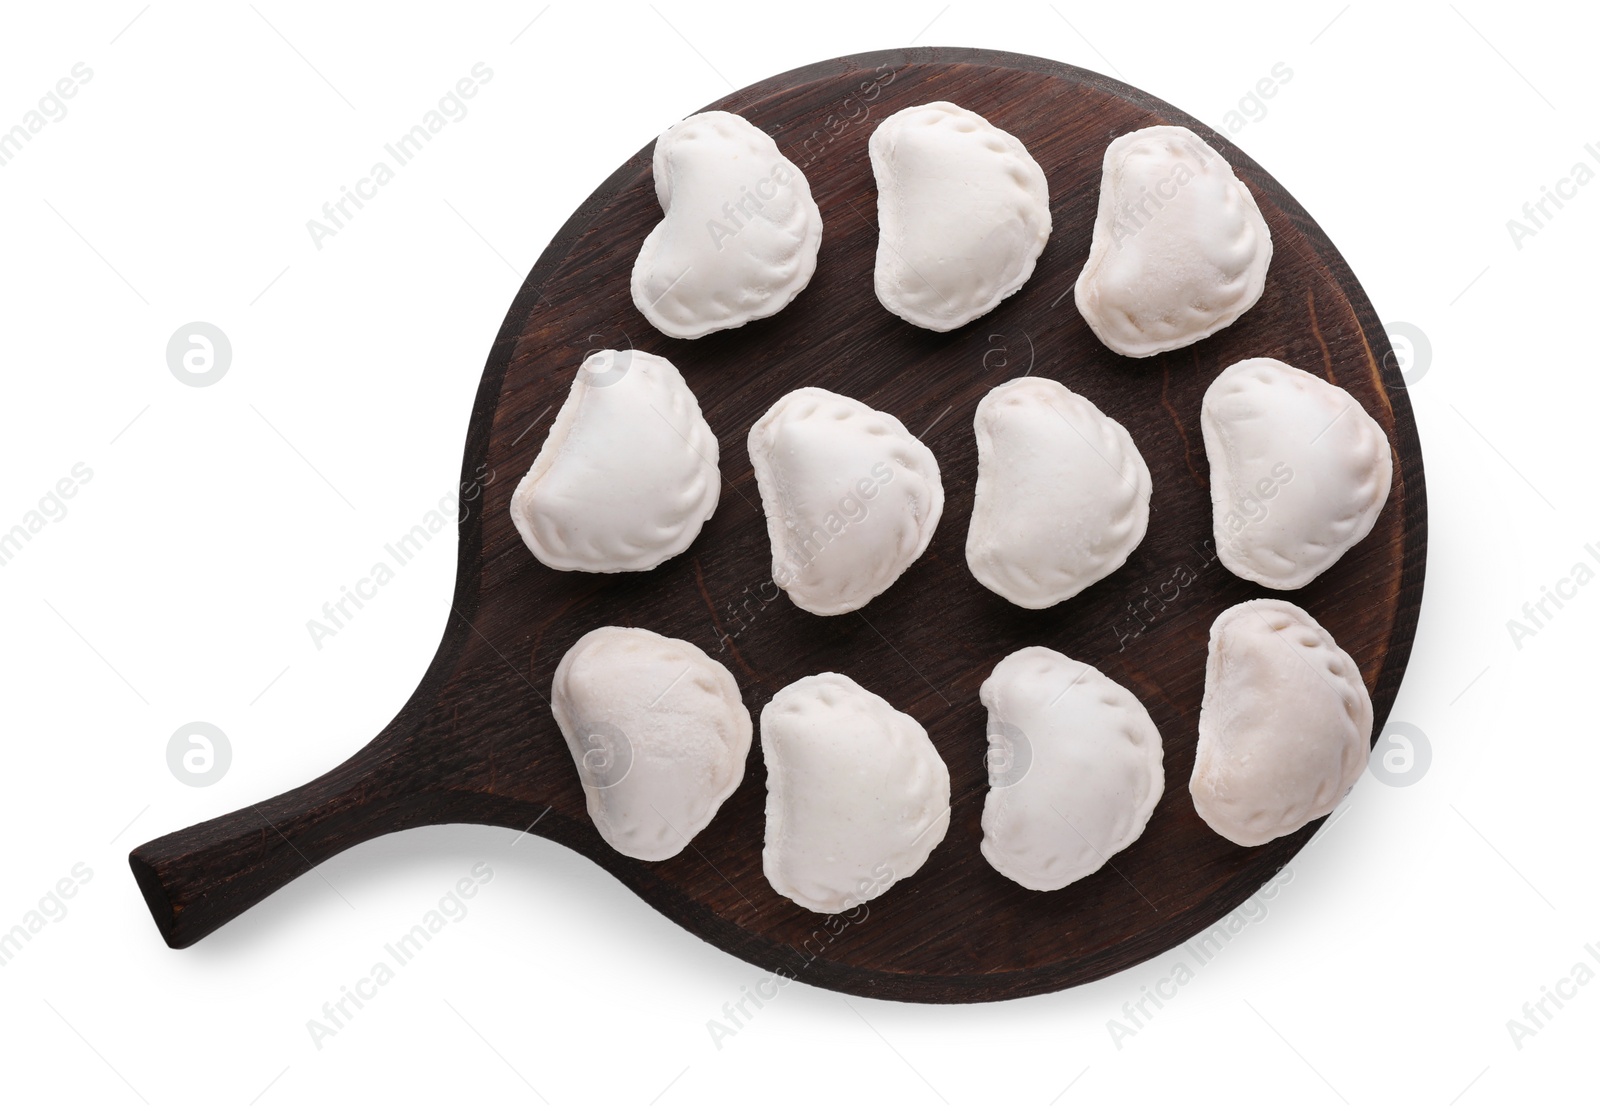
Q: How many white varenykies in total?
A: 11